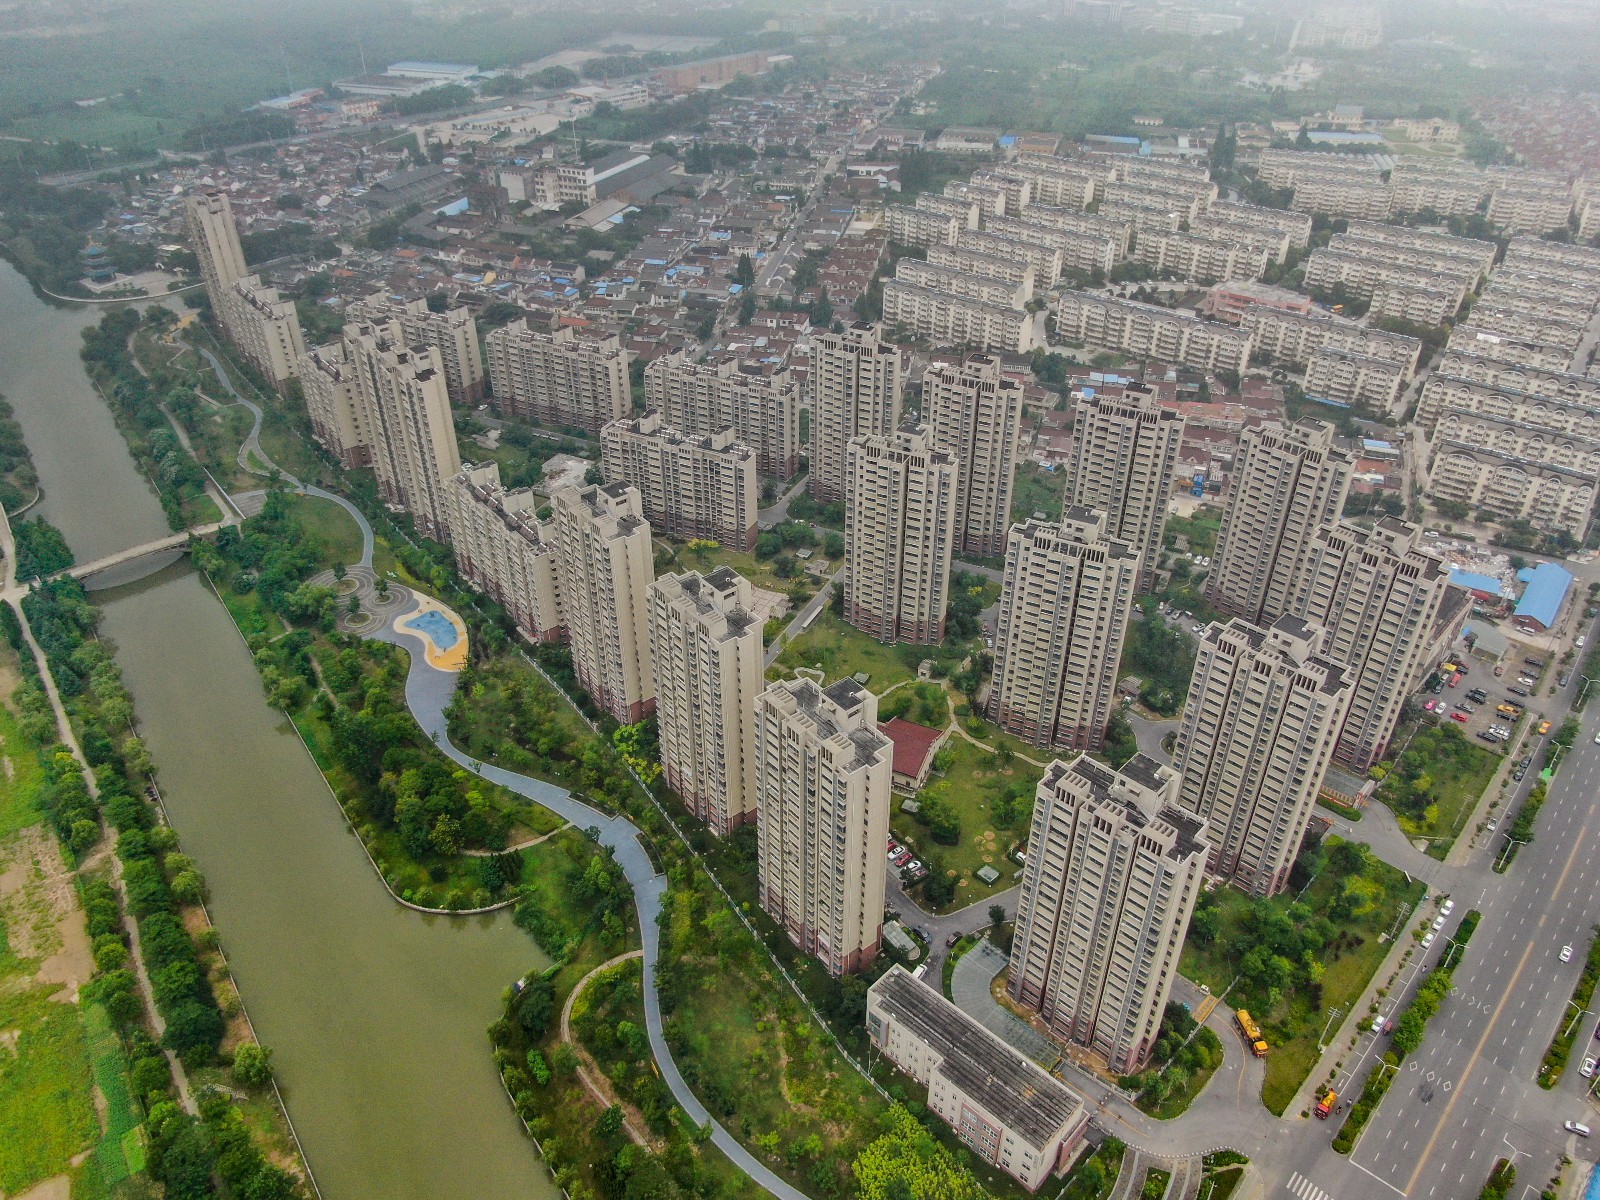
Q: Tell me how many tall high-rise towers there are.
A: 14